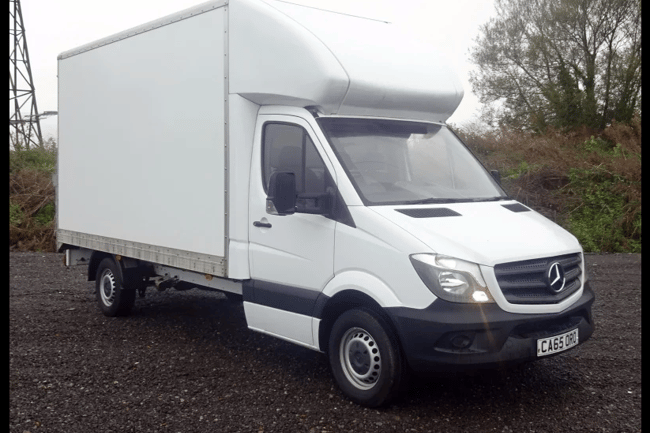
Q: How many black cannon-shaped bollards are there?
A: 0